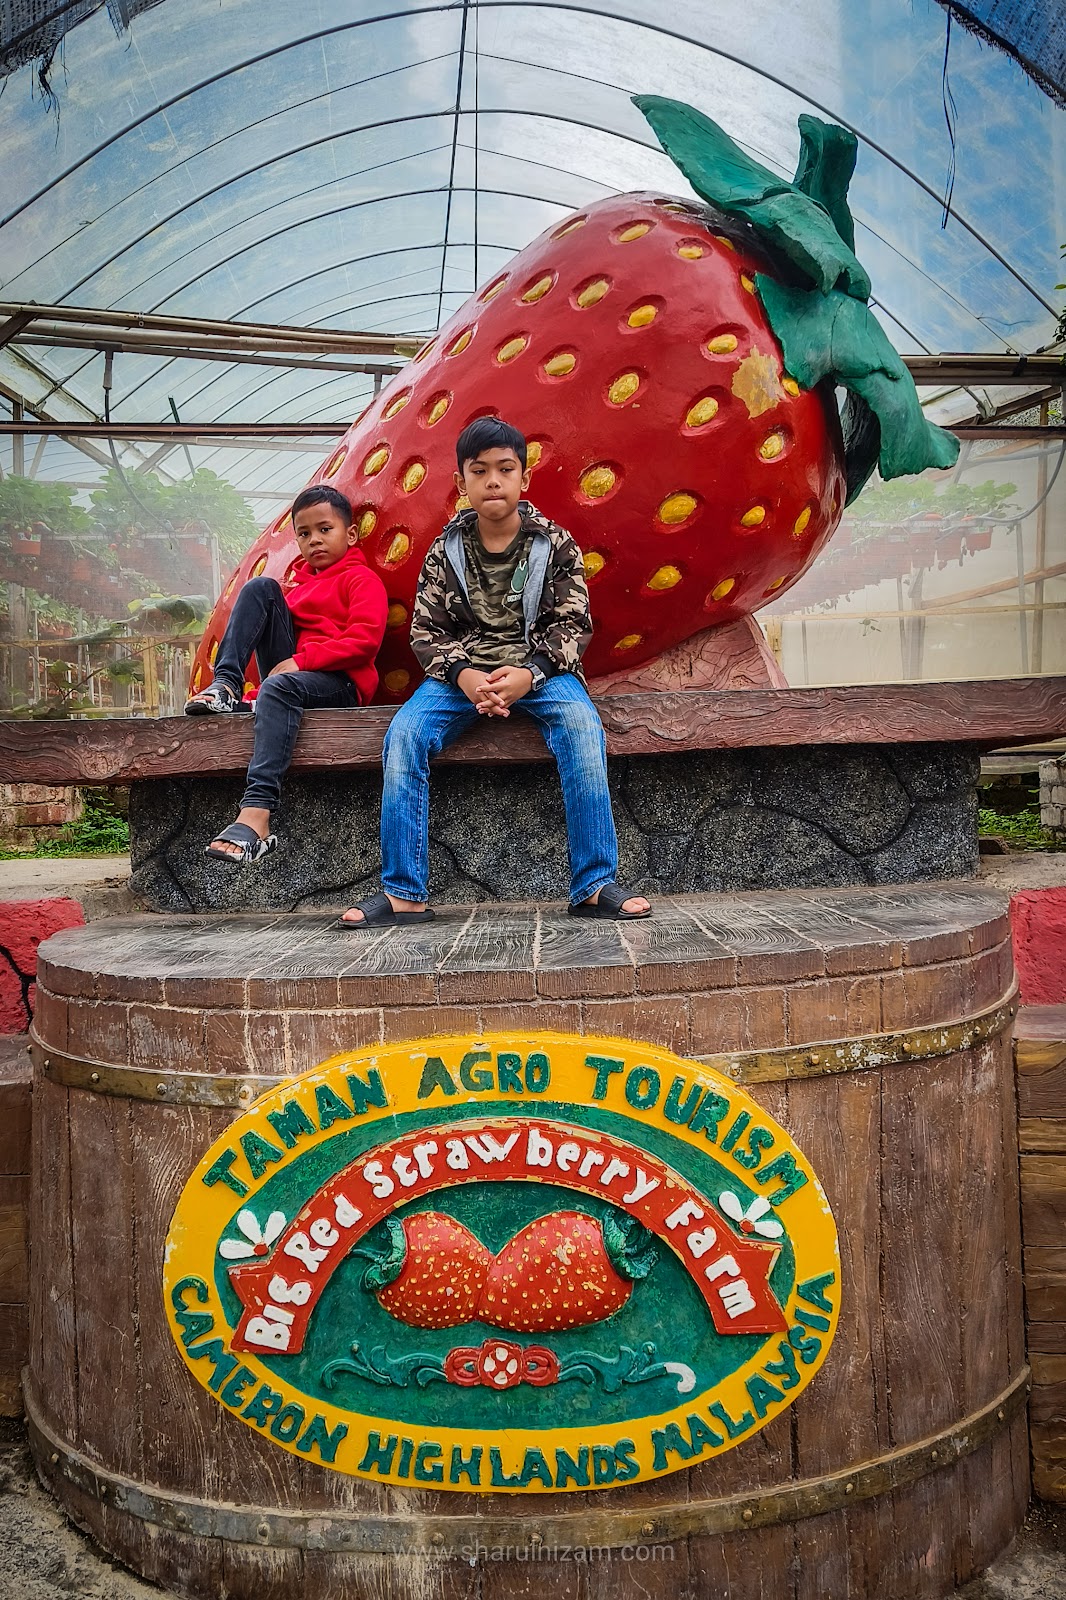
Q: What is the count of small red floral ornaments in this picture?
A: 1